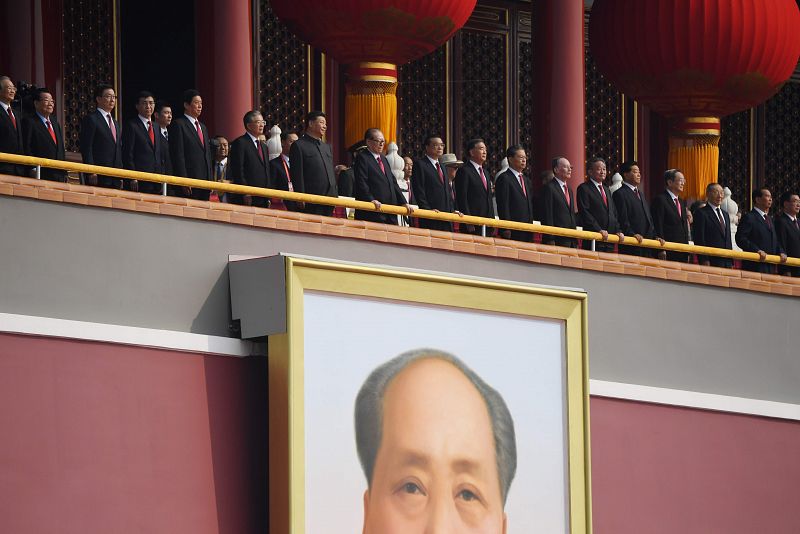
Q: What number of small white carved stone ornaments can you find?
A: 5